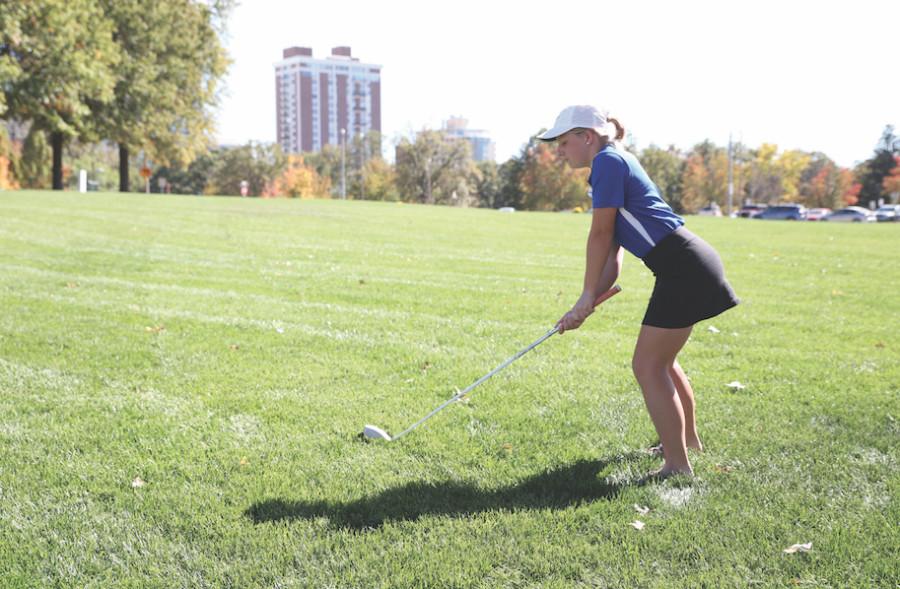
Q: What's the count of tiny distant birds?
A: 0